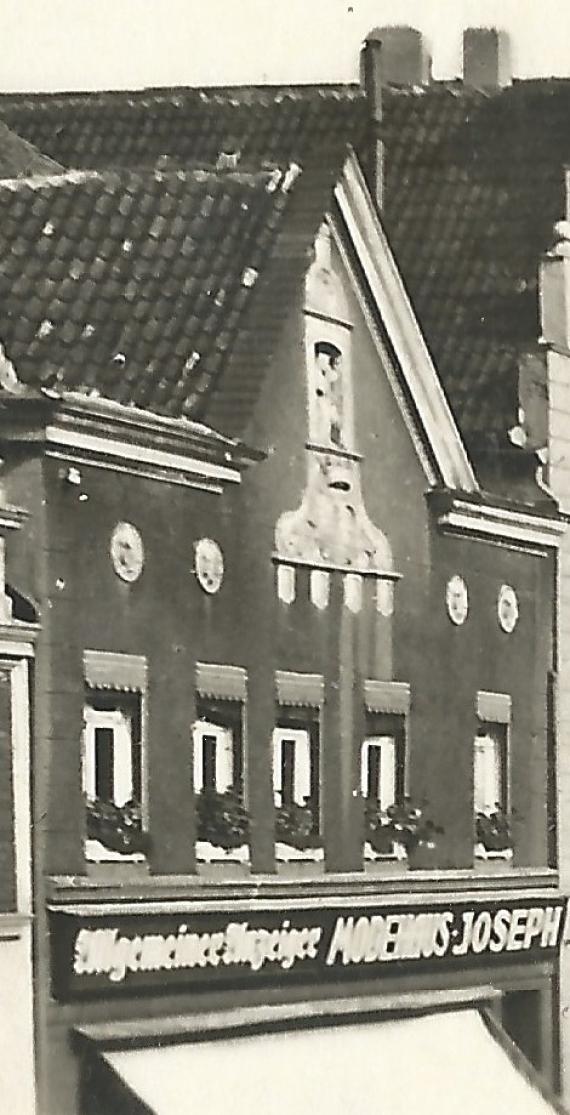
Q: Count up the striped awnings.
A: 5